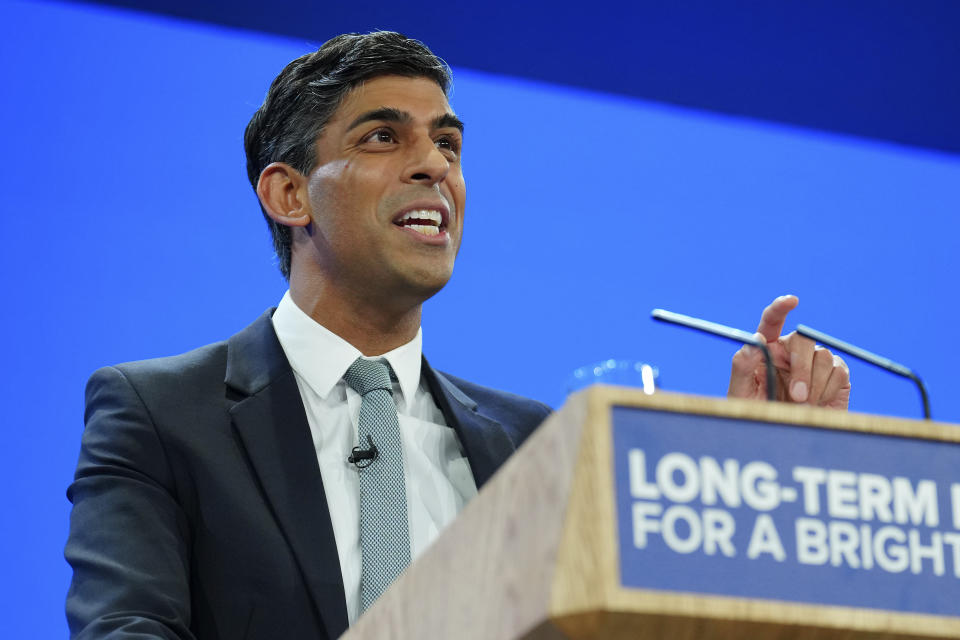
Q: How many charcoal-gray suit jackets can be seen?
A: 1